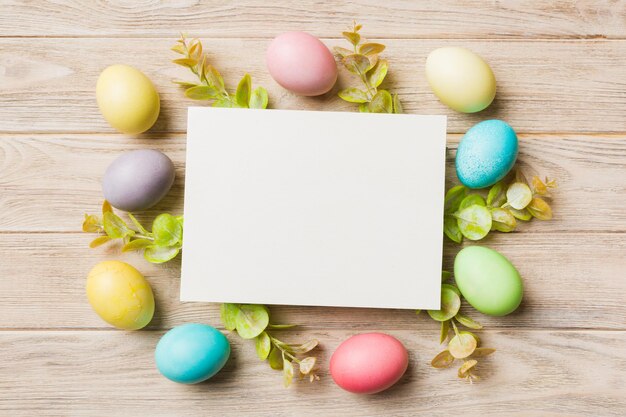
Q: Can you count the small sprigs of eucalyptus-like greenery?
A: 6